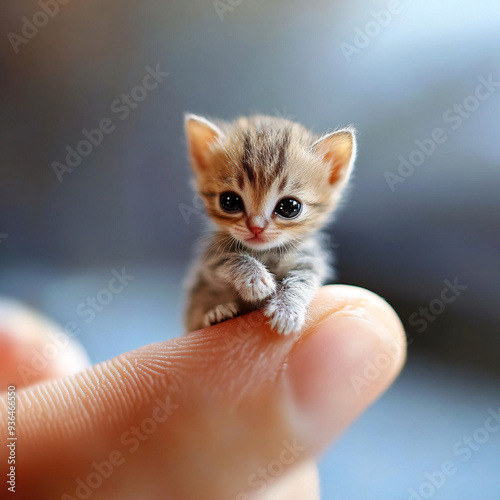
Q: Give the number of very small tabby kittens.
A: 1